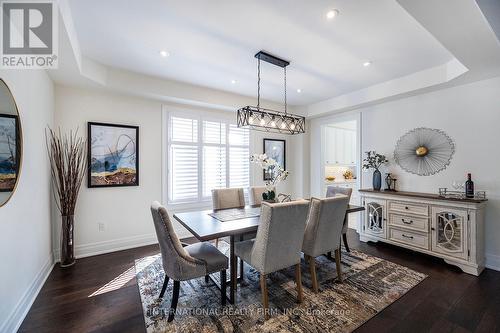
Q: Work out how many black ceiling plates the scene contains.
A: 1